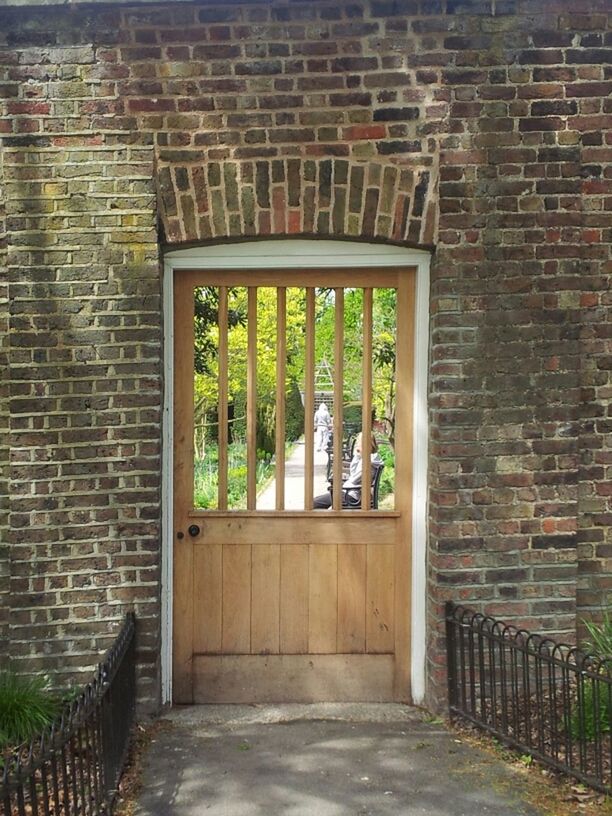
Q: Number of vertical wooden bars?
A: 6